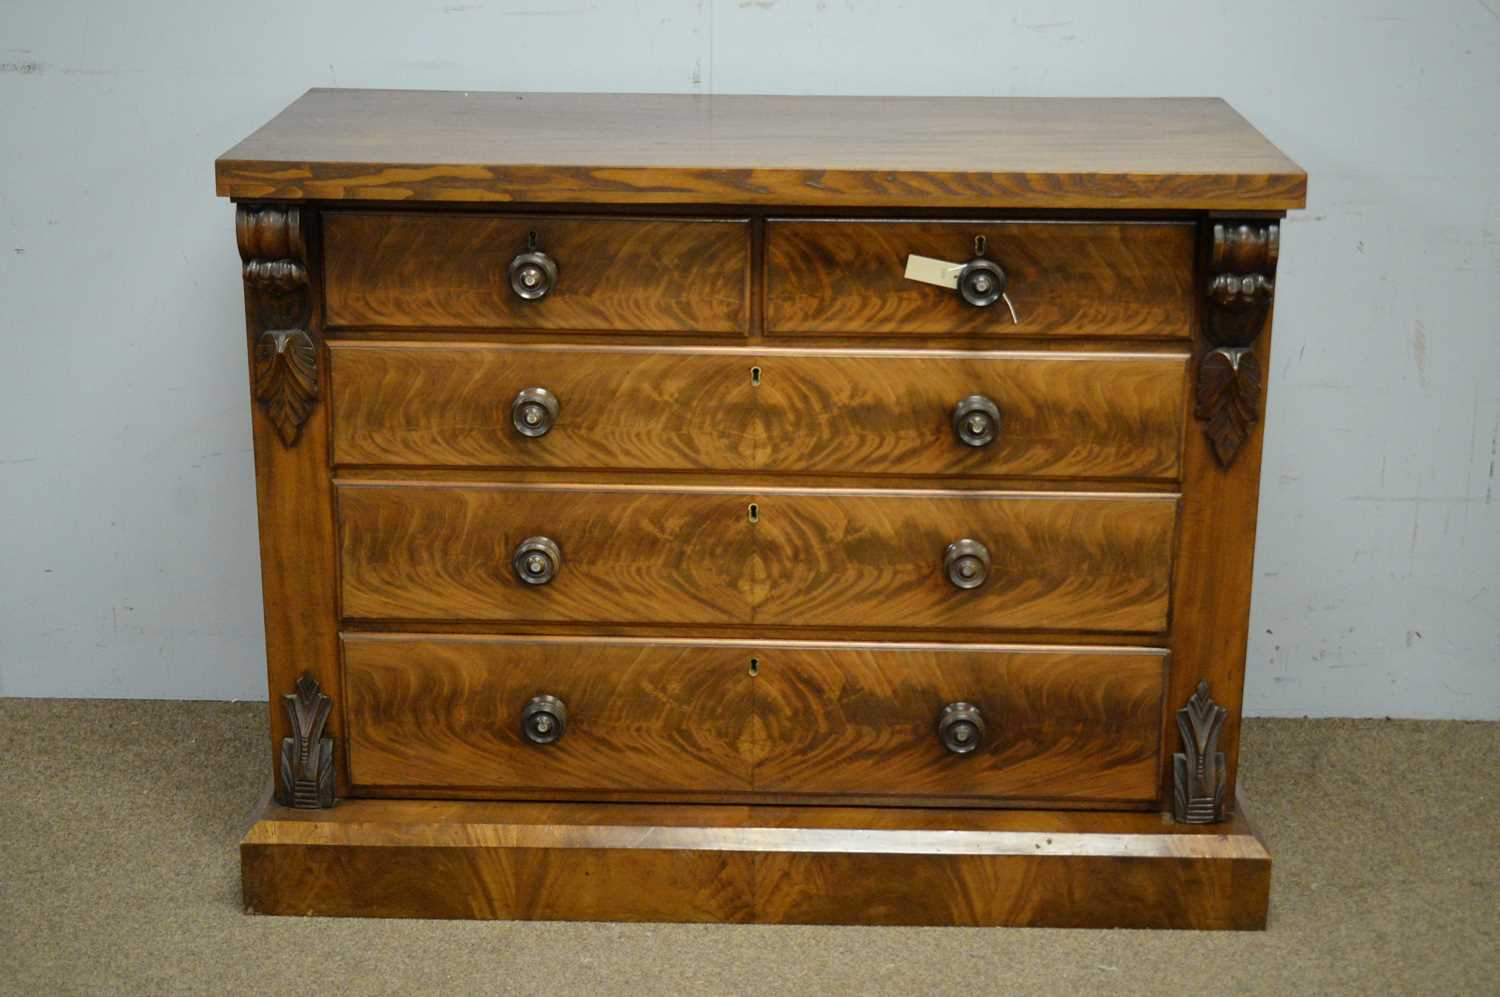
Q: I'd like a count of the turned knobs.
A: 8